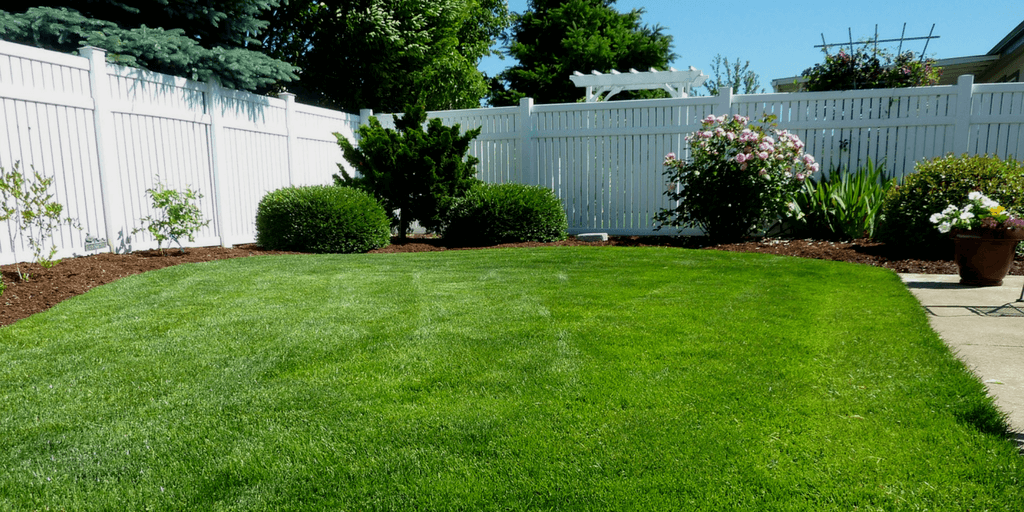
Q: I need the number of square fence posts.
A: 7